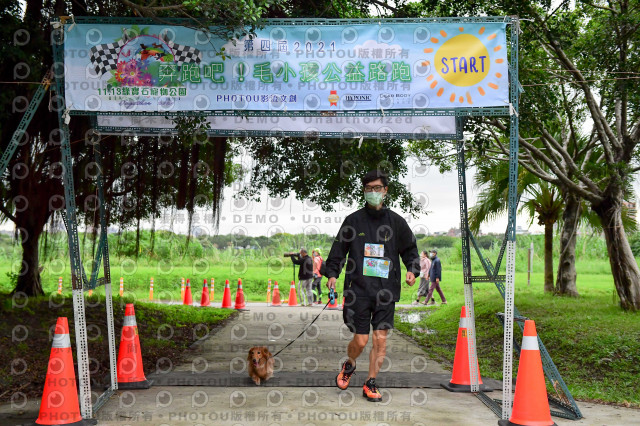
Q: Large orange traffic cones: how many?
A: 4